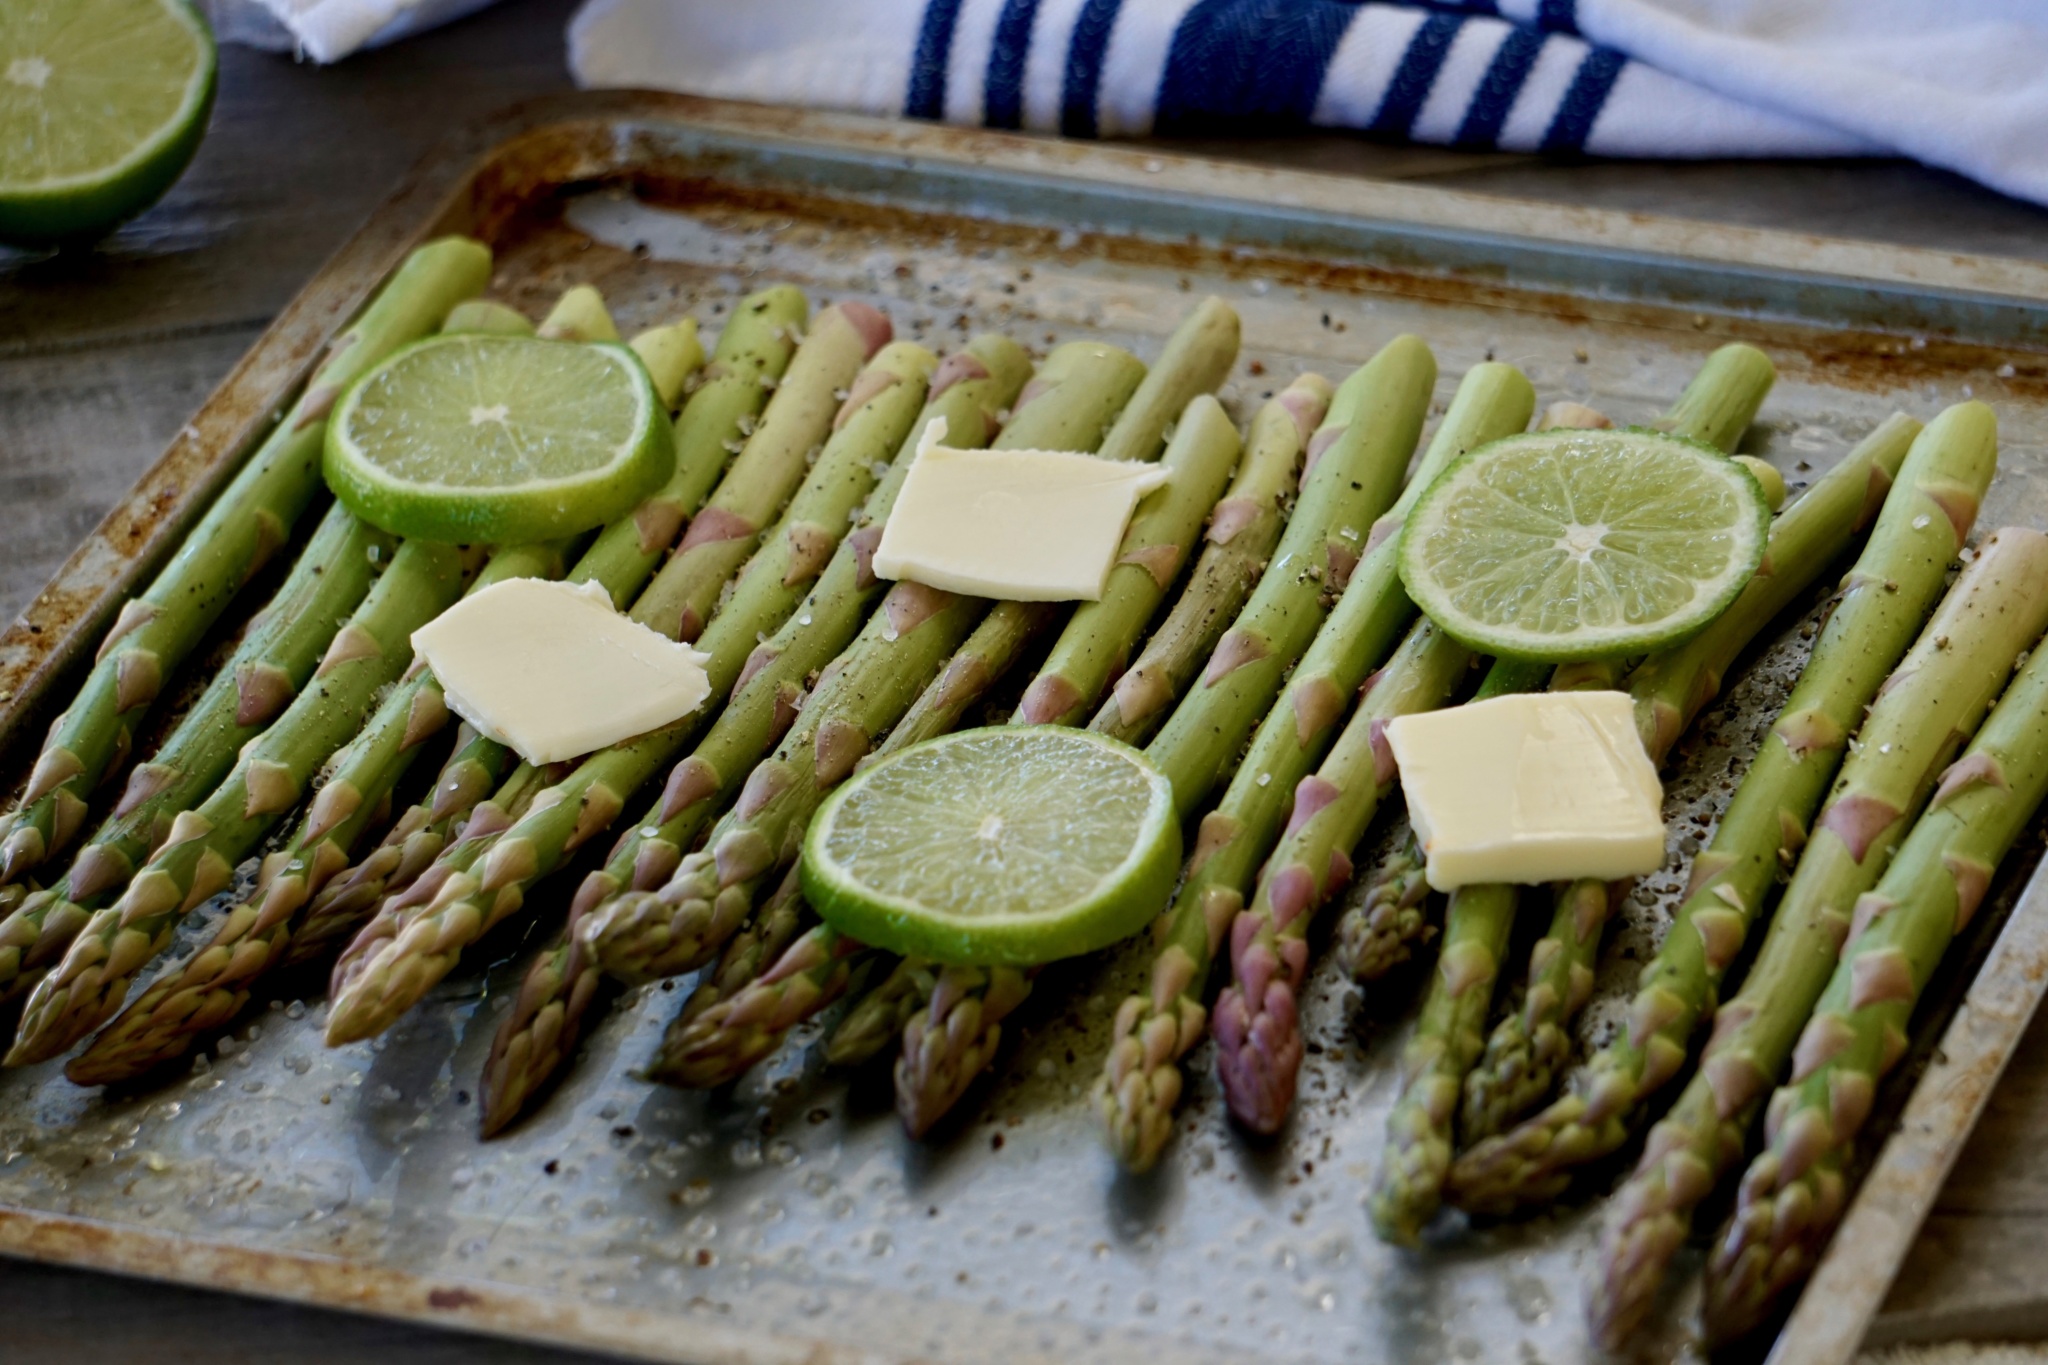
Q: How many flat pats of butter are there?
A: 3